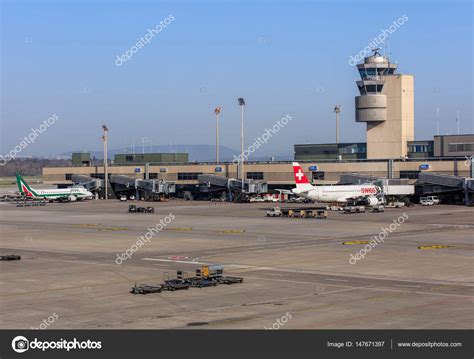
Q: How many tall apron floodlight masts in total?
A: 4